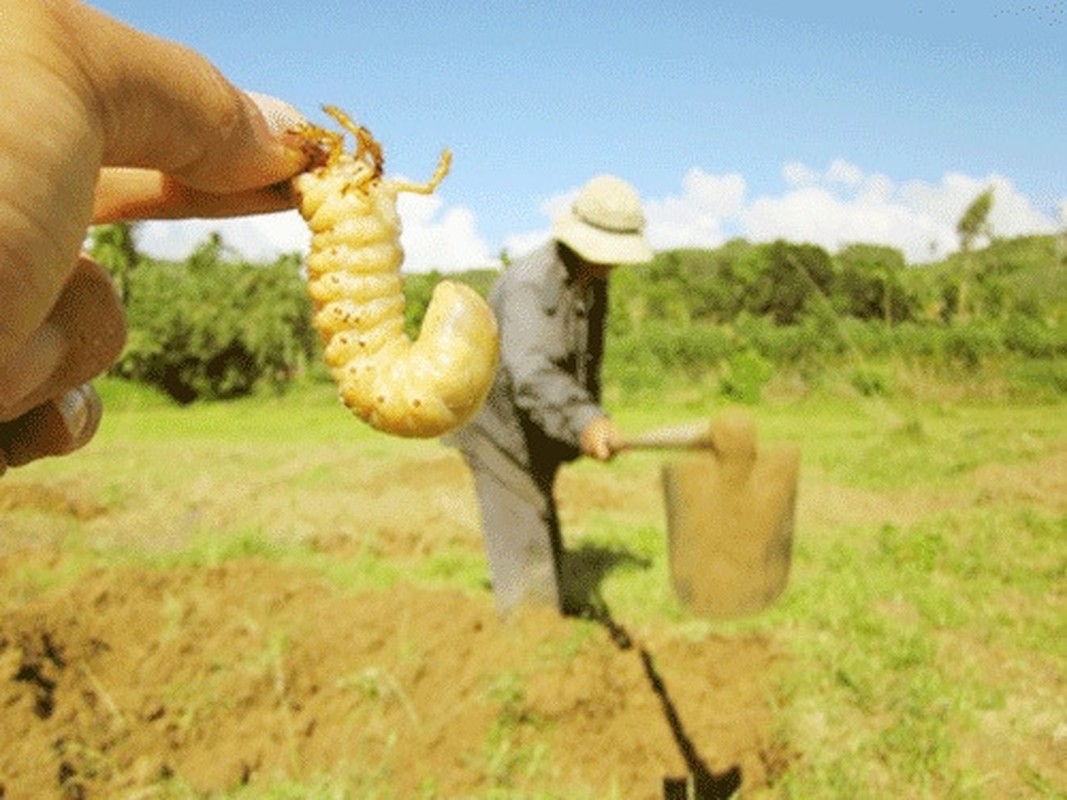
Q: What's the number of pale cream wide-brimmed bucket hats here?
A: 1